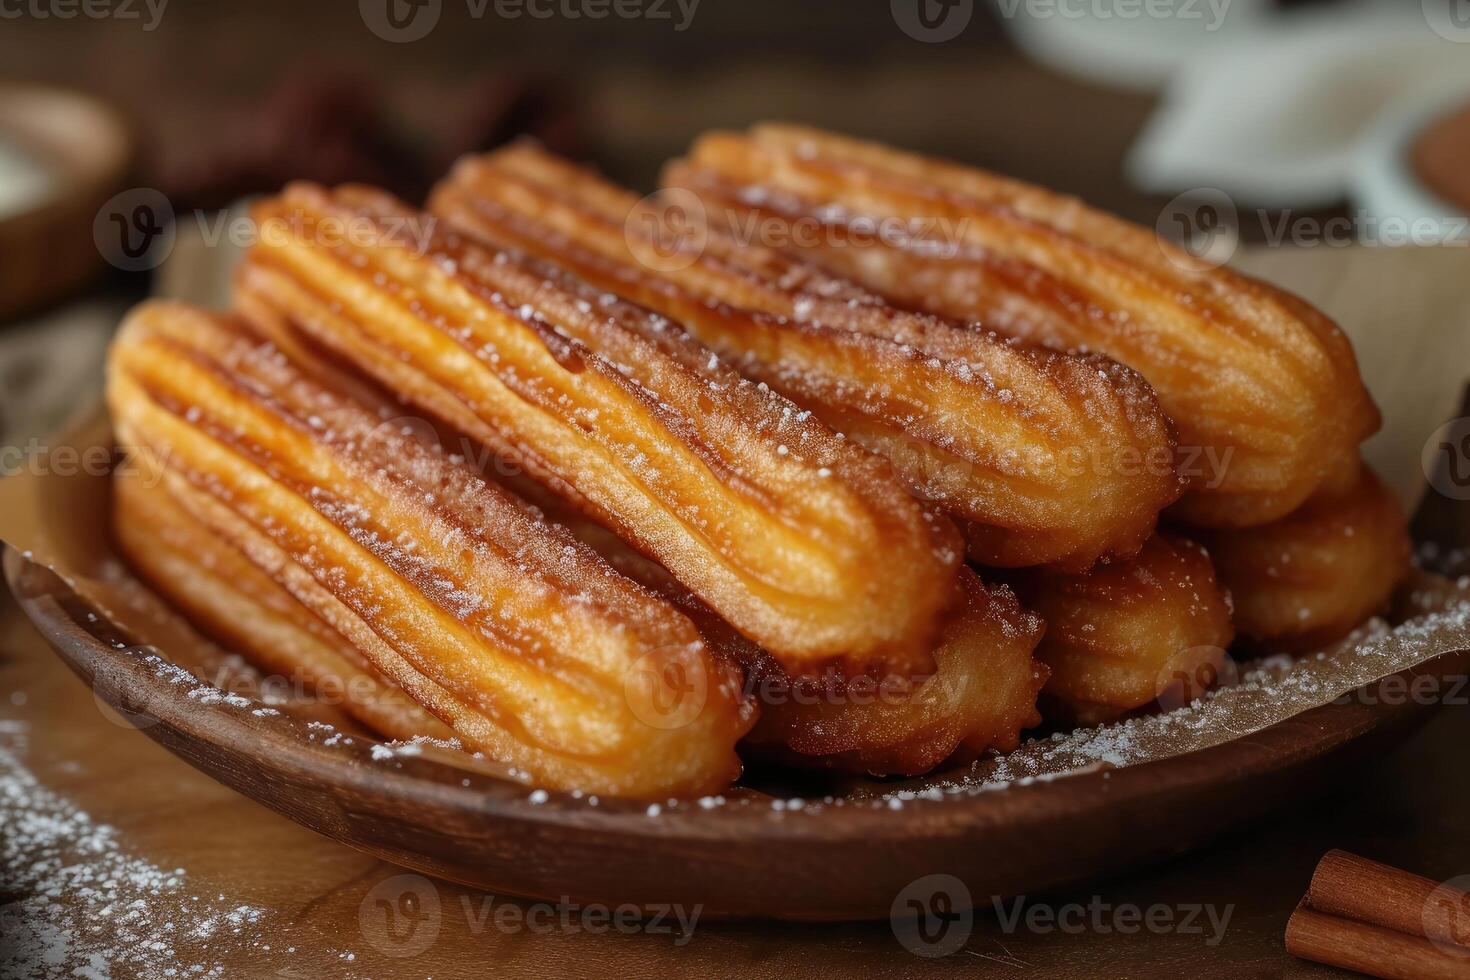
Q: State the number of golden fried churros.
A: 8